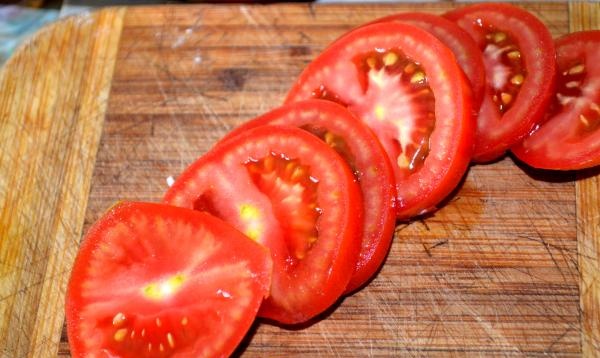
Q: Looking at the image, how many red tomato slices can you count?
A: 7